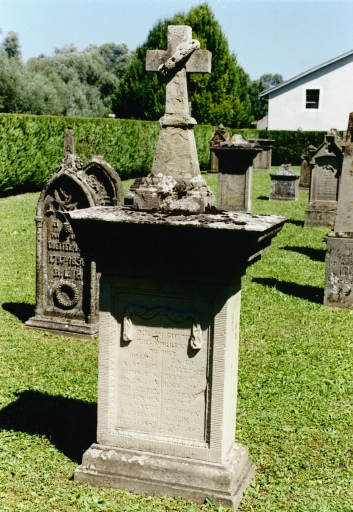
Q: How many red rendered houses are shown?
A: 0